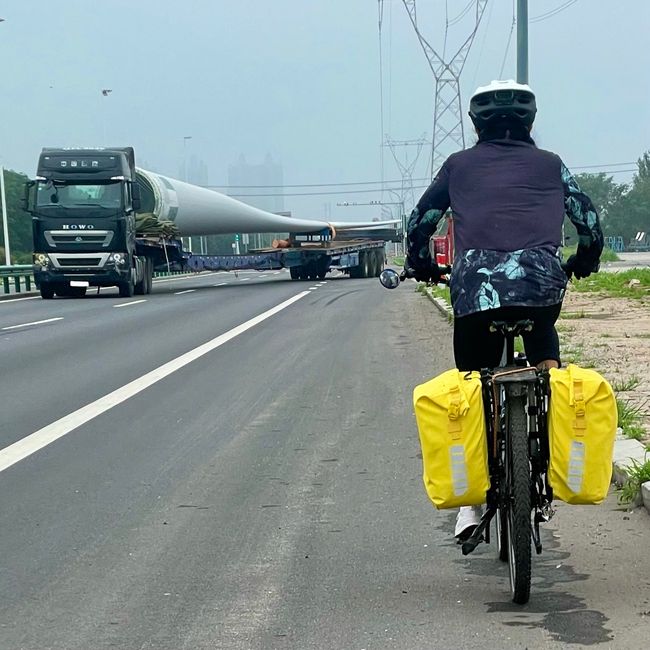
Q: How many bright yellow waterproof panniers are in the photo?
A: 2